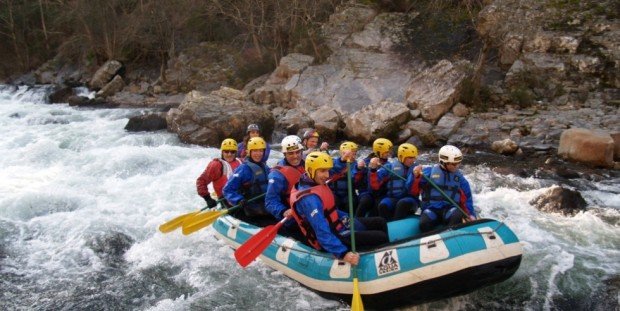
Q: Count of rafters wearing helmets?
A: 10